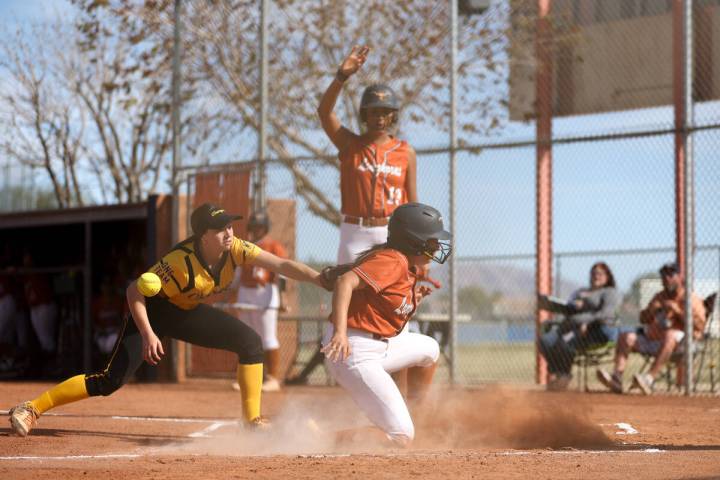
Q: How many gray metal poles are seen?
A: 4